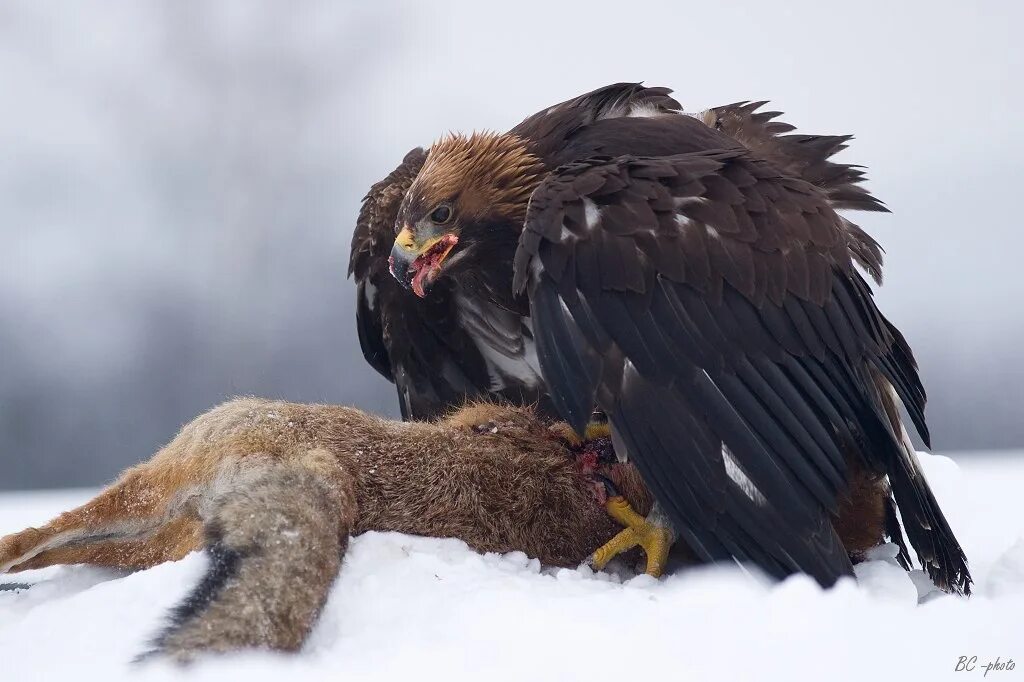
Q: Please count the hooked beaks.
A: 1